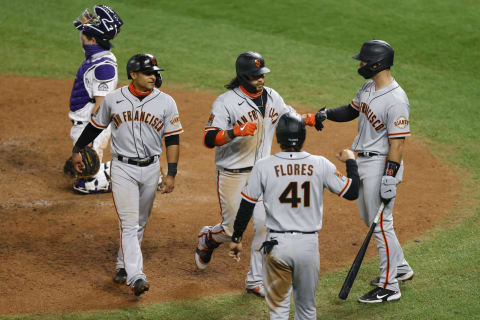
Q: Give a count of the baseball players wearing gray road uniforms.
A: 4